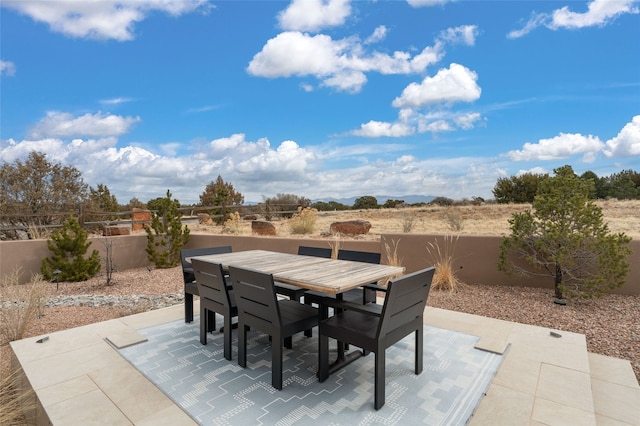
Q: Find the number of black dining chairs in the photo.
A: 6